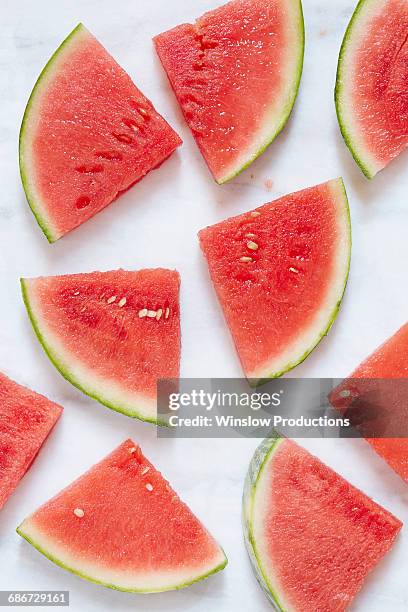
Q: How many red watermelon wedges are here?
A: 9